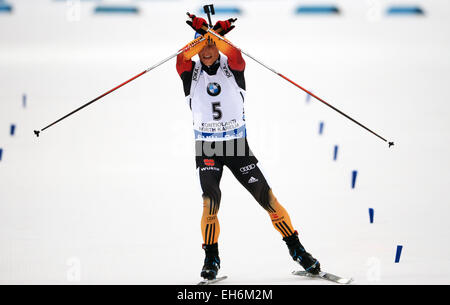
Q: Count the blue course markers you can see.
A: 9